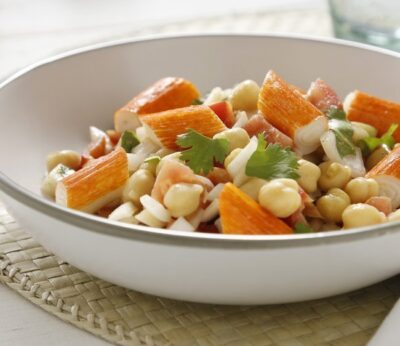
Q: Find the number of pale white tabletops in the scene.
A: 1